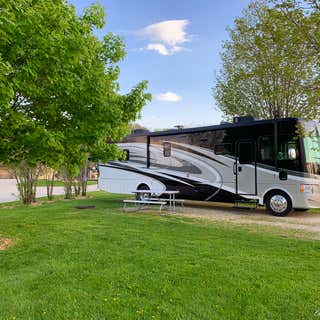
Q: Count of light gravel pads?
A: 1